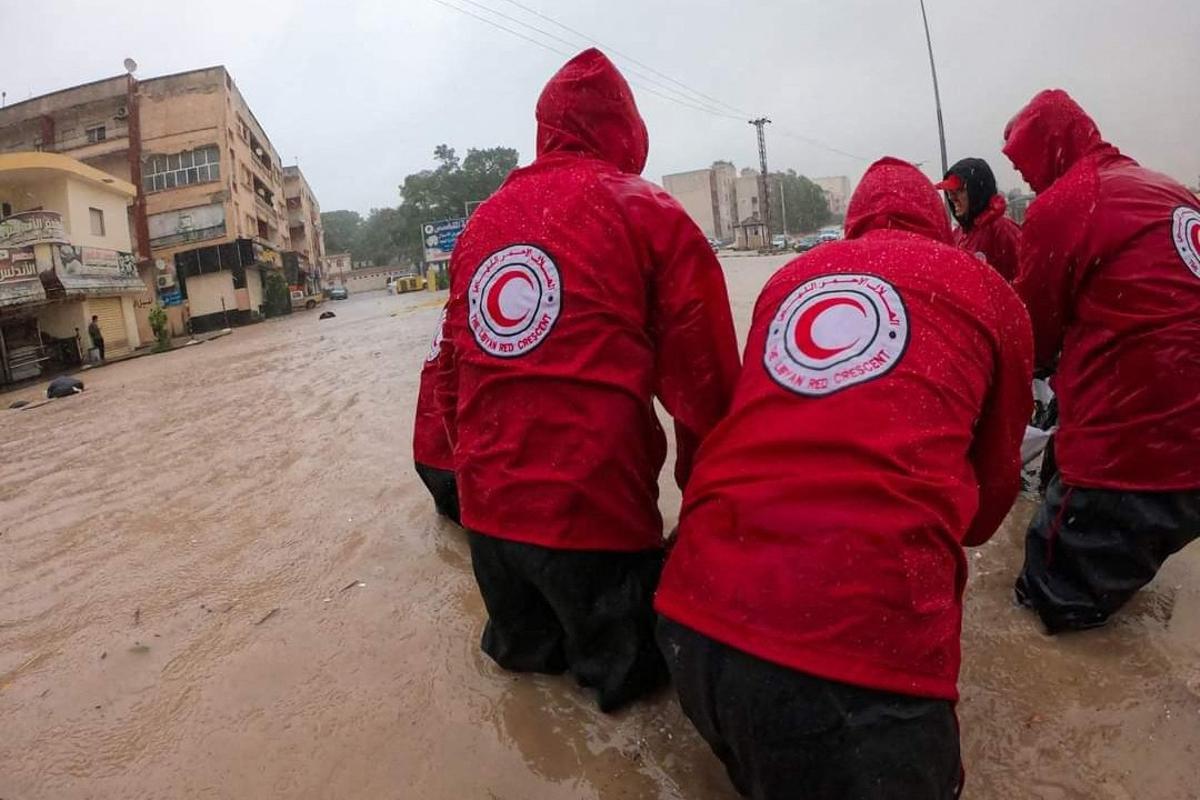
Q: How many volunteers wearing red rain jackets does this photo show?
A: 5